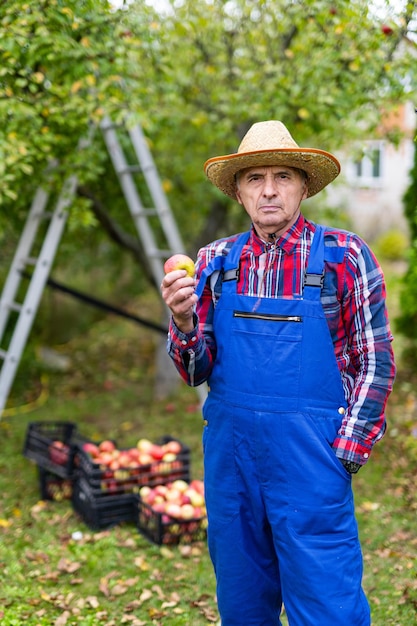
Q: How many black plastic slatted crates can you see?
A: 5